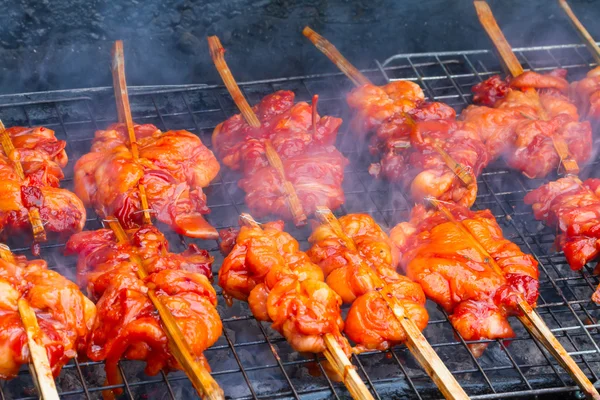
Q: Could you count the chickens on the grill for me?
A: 12